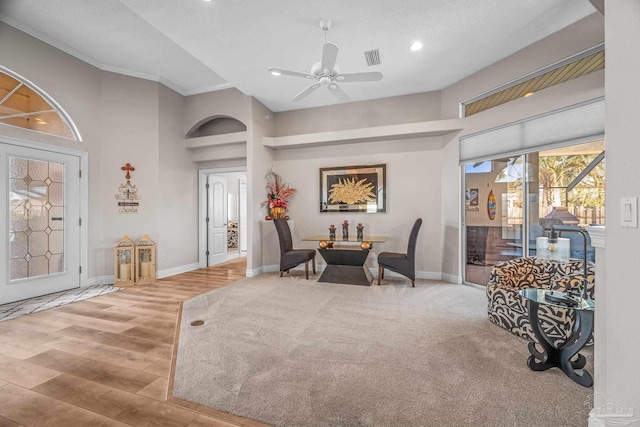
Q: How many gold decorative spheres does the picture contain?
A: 2